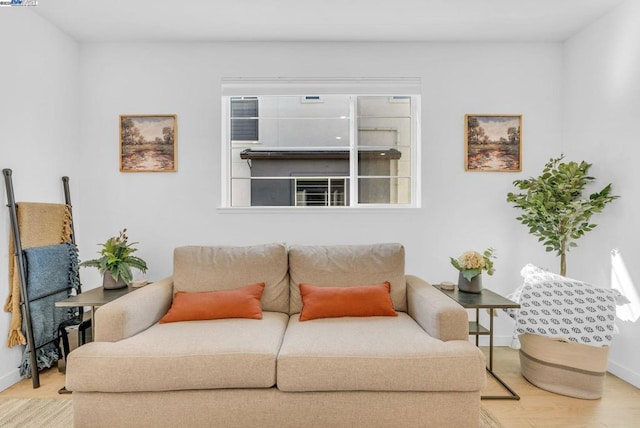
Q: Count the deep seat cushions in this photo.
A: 2